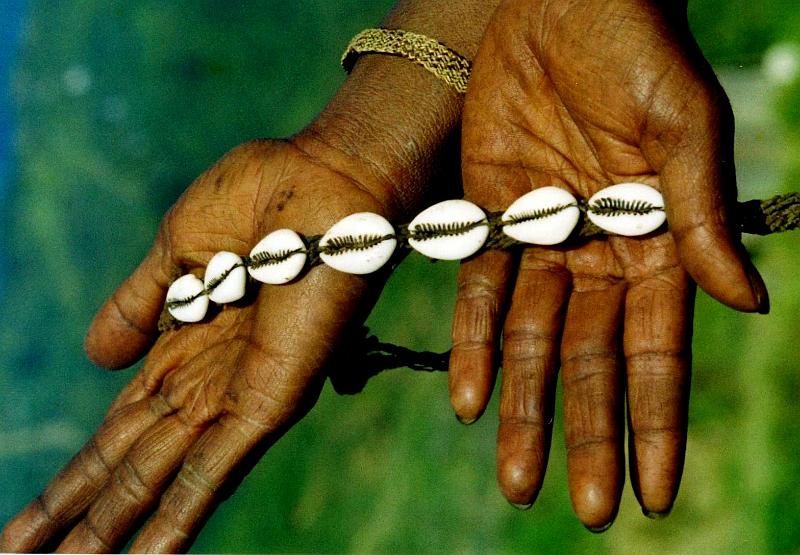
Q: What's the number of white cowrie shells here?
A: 7